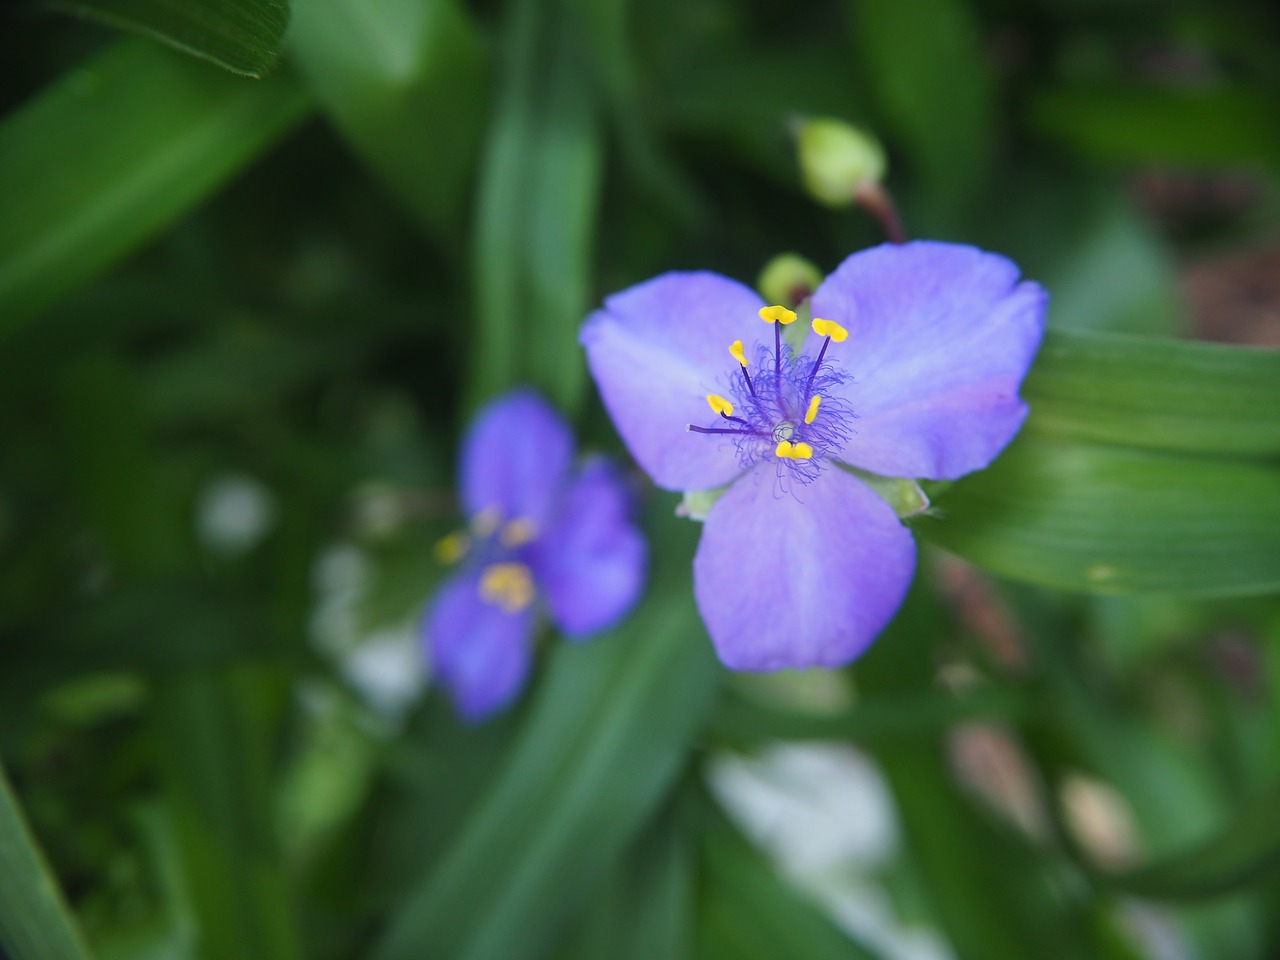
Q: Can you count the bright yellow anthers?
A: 6